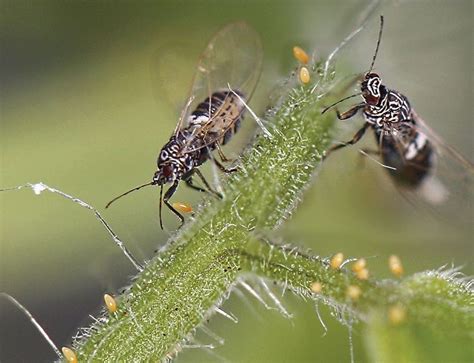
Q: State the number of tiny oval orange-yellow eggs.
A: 12